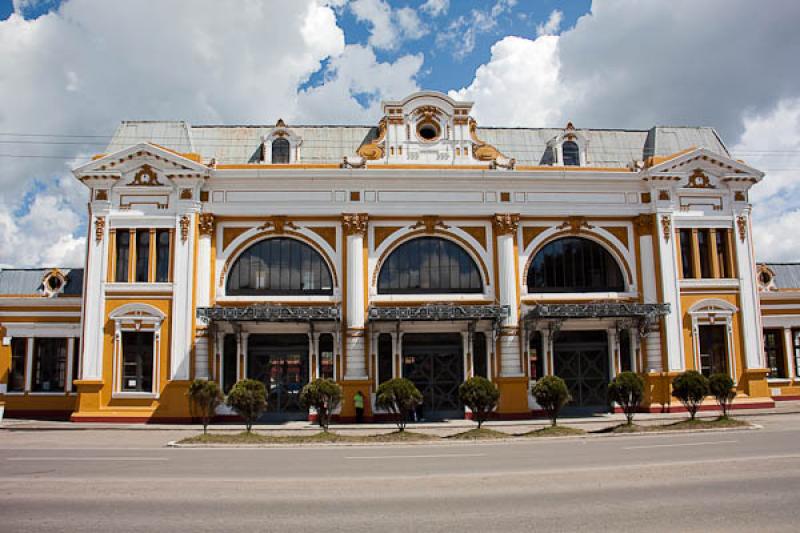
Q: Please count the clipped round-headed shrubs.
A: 9